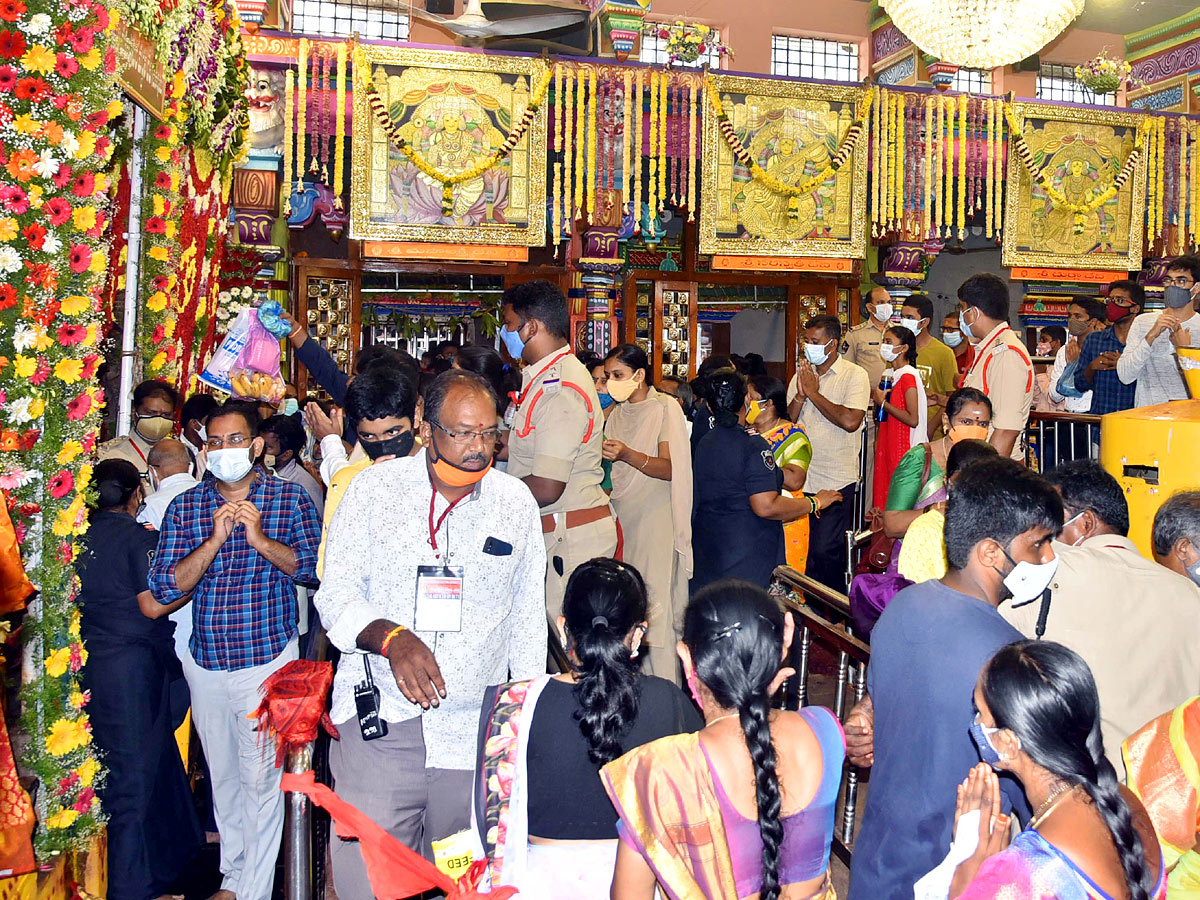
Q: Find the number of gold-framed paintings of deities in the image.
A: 3